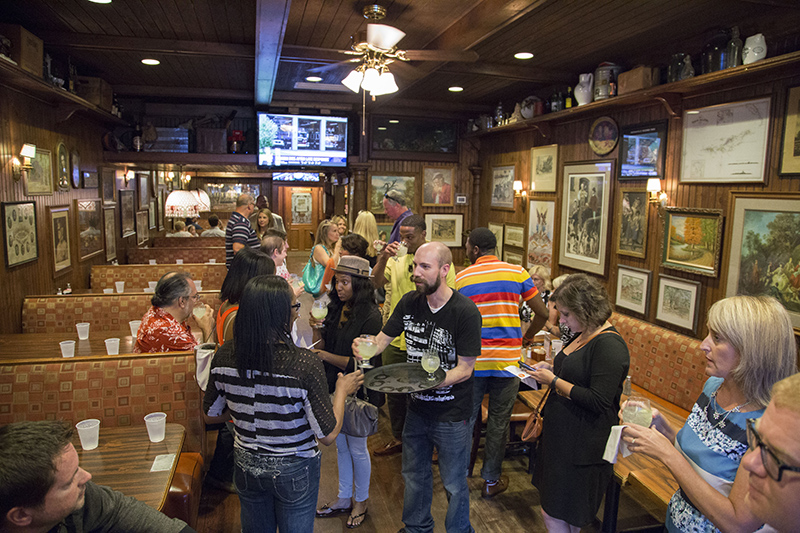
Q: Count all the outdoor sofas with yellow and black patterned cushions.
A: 0